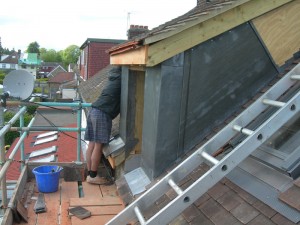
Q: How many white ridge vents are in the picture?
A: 4